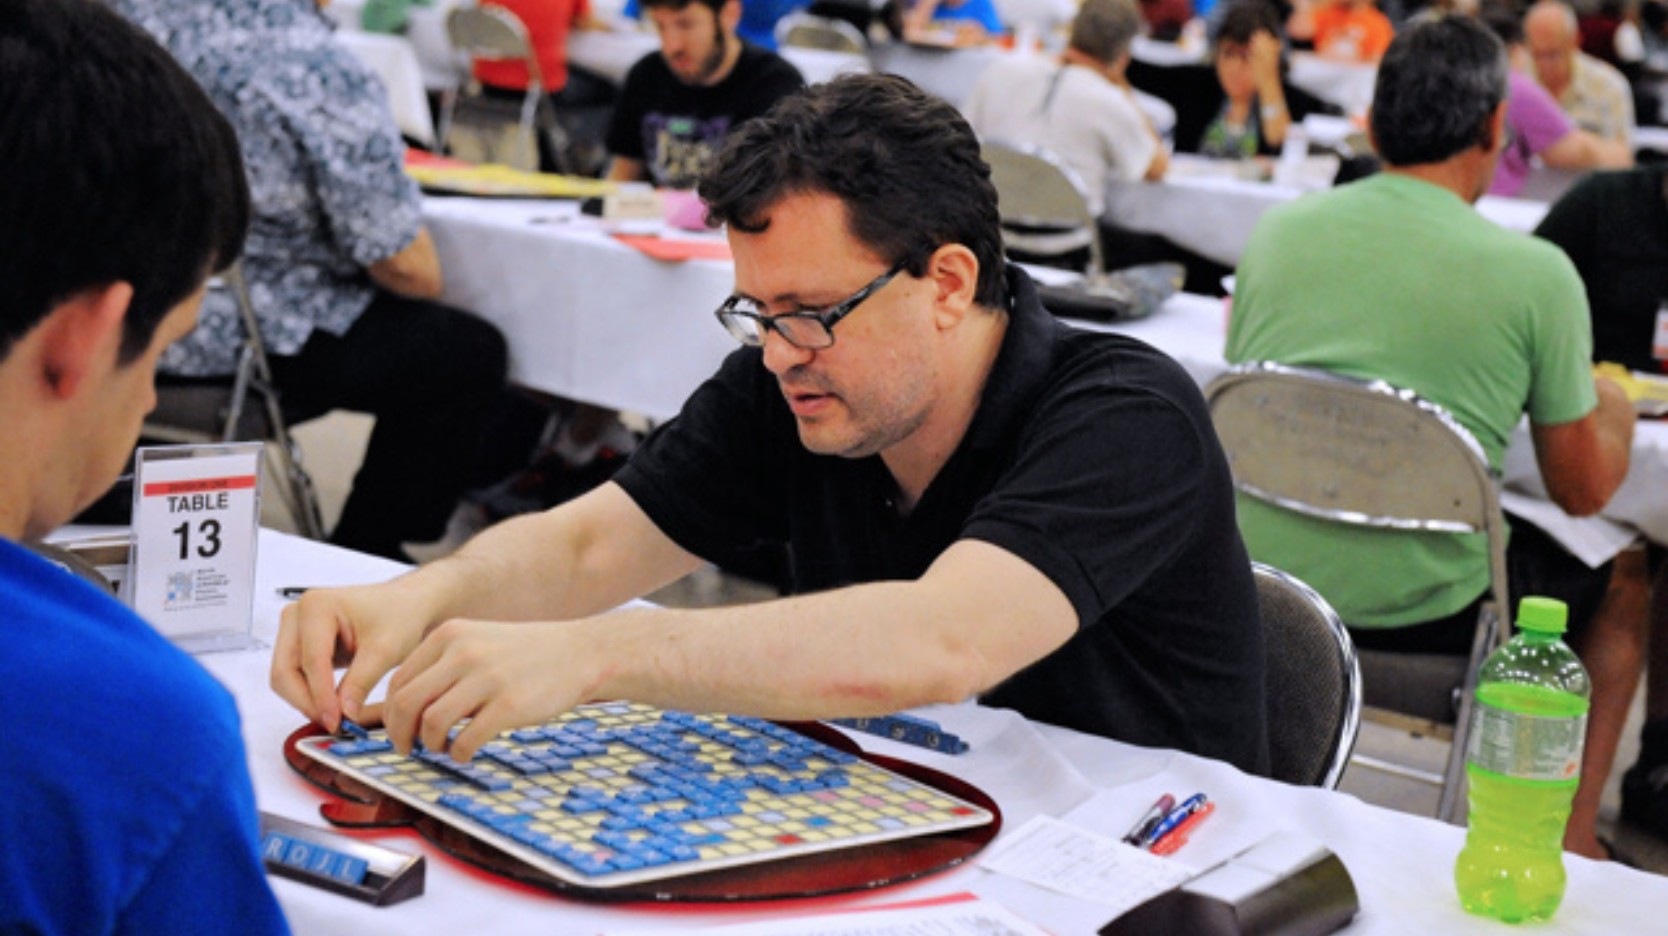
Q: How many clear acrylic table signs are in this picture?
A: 1